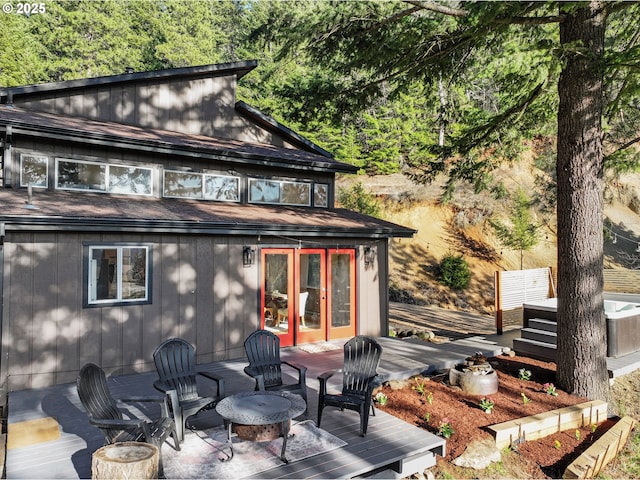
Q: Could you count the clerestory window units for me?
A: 5